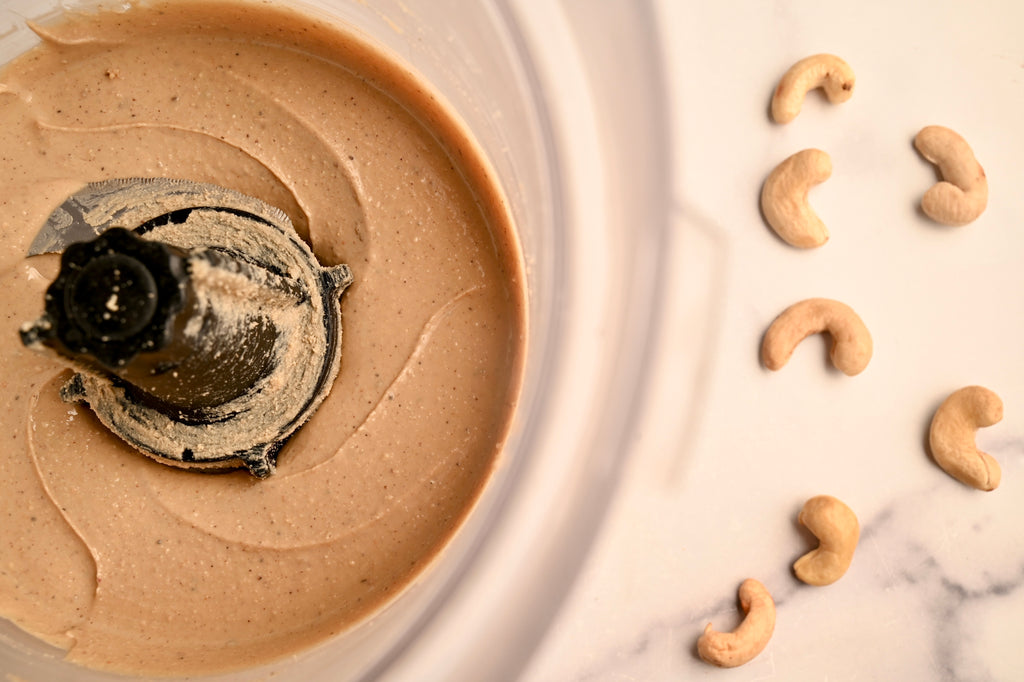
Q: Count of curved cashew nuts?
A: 7